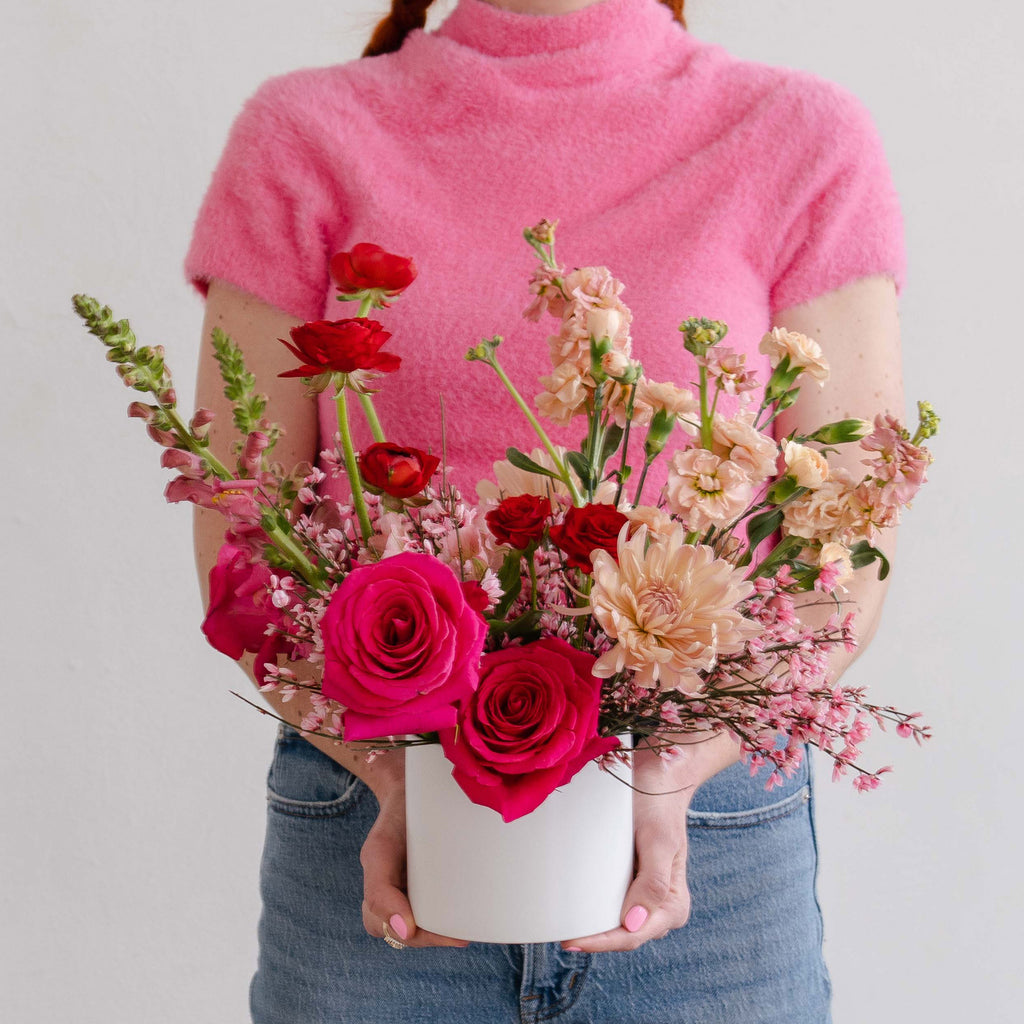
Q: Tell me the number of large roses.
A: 2